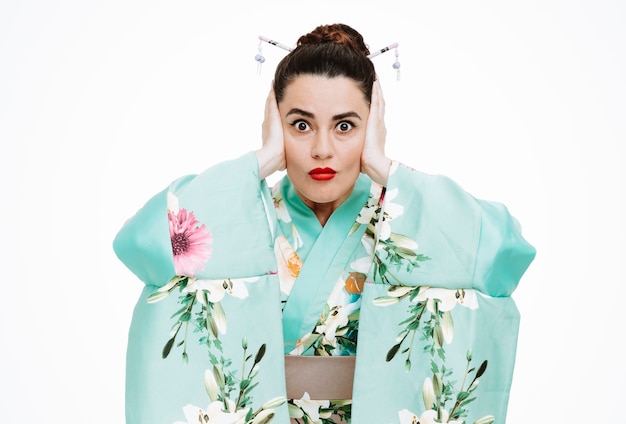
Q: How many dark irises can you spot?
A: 2